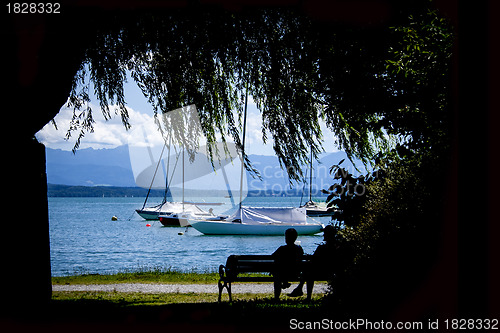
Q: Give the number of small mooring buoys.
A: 3